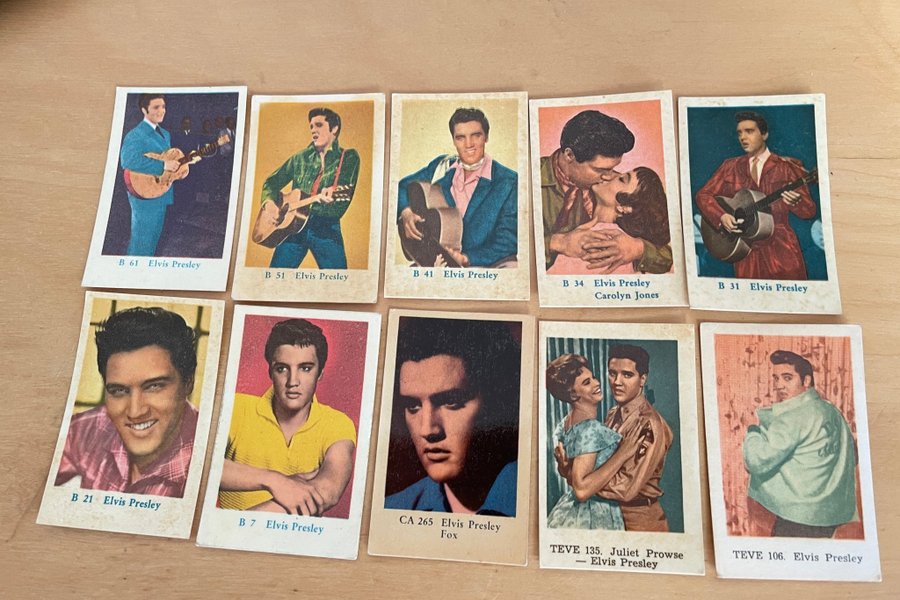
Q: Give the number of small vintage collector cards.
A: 10